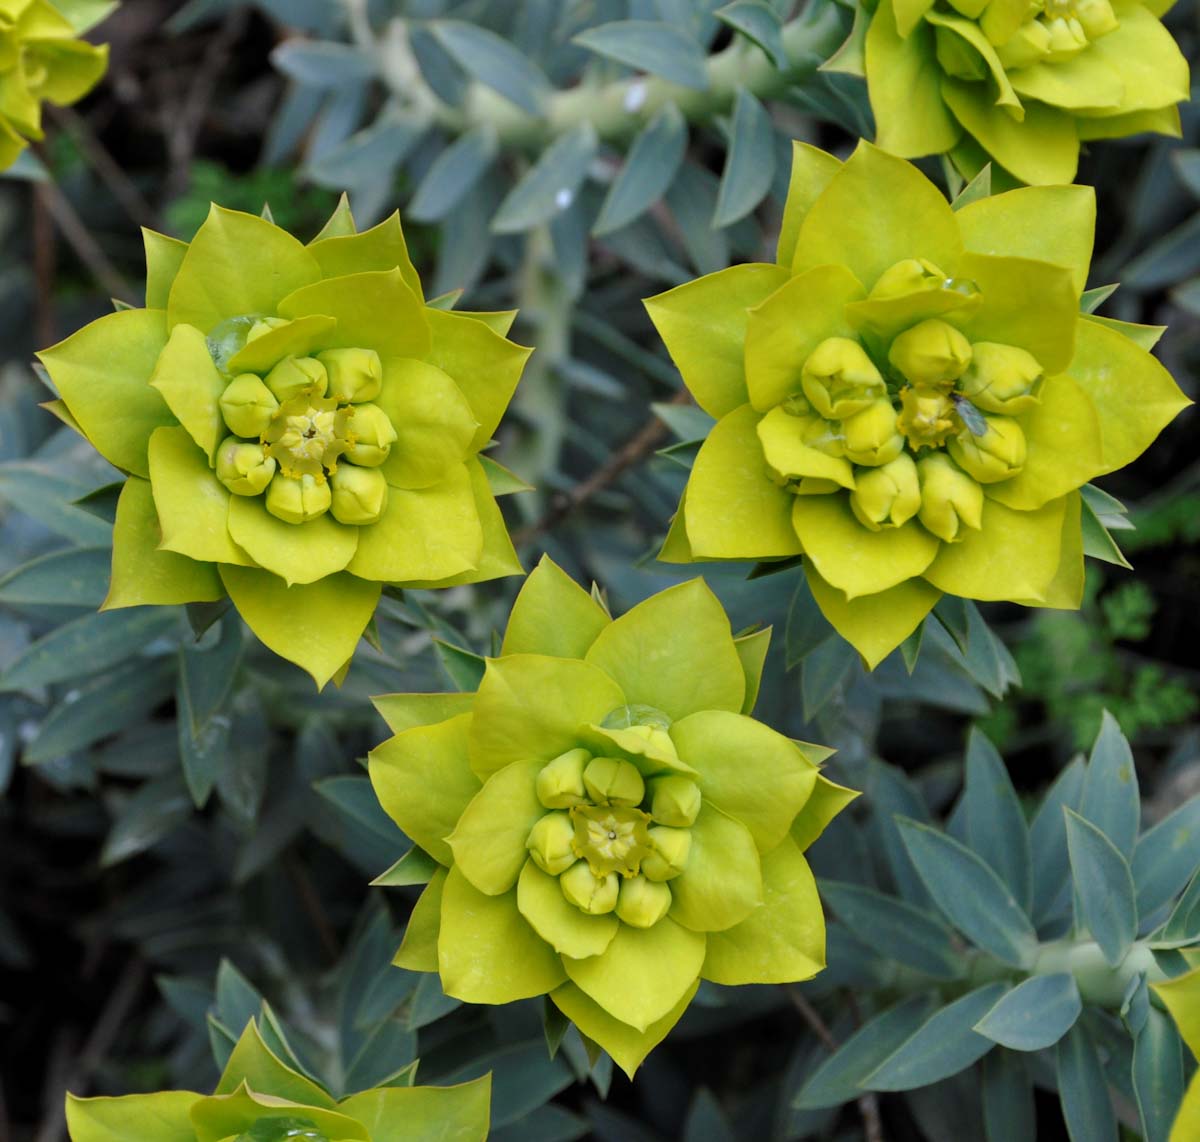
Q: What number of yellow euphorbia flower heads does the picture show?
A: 7